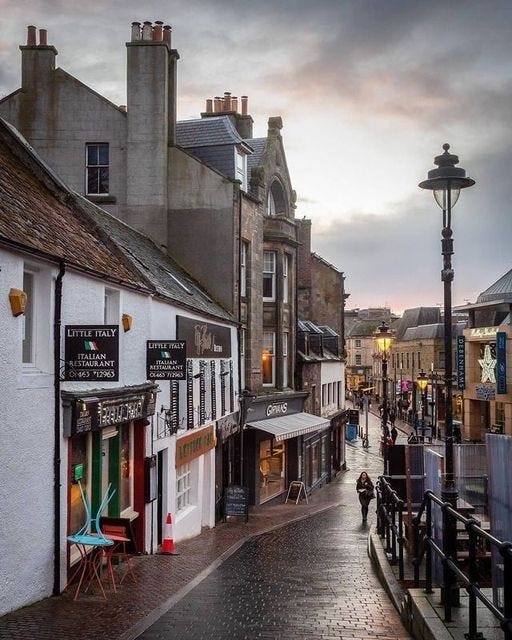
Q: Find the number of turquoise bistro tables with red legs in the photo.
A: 1